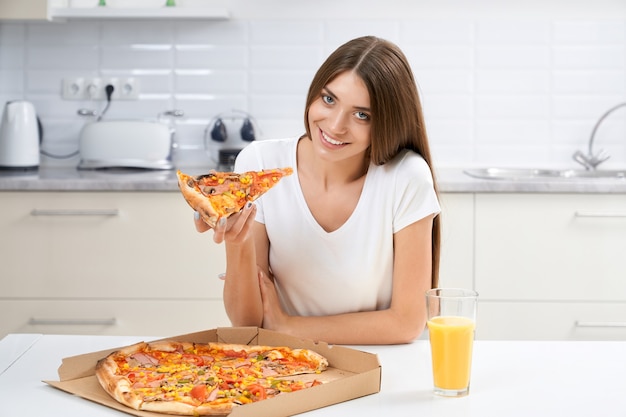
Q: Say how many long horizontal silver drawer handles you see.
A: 4